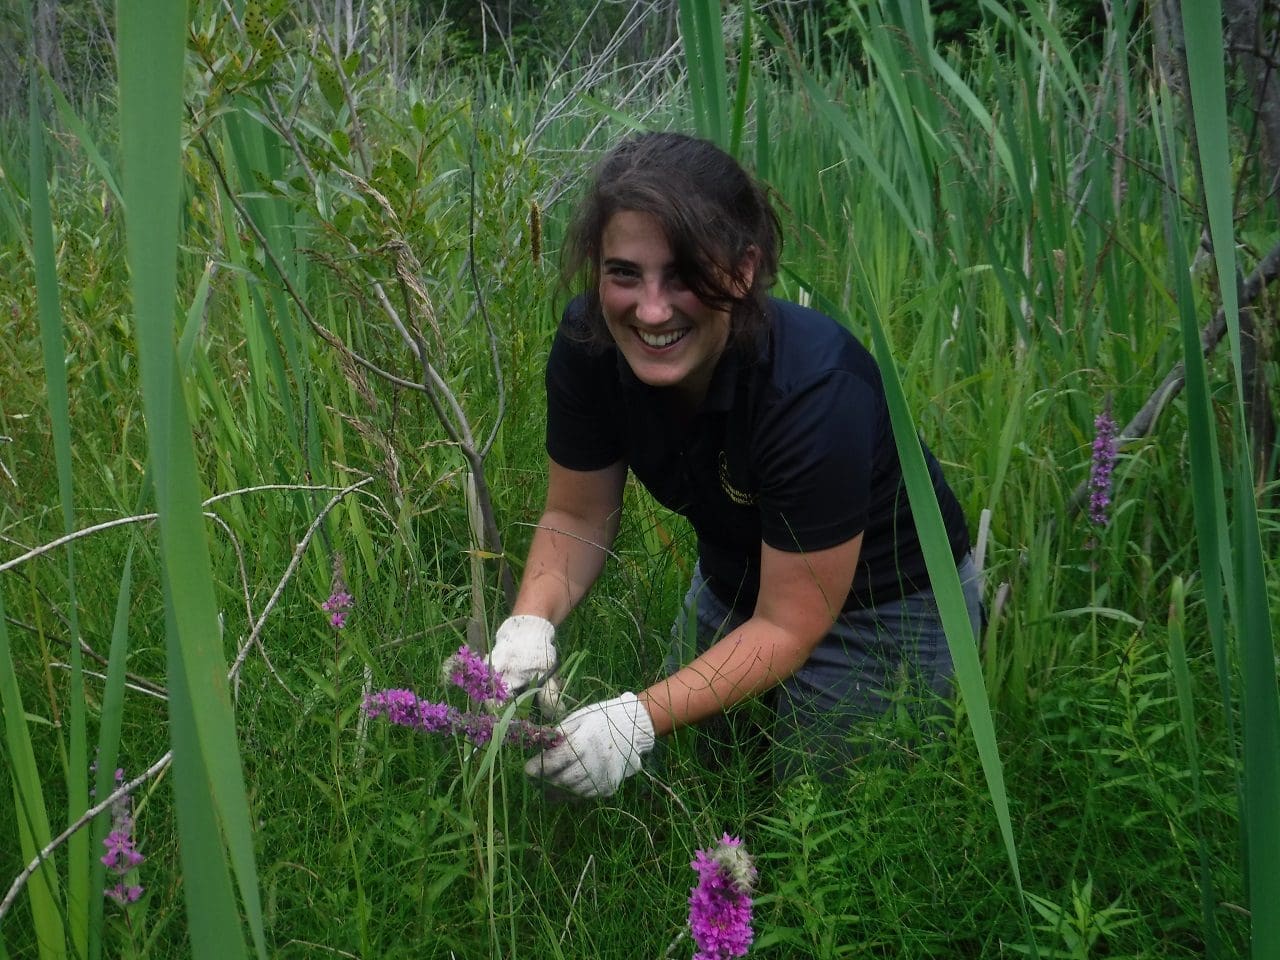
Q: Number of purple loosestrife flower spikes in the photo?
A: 6